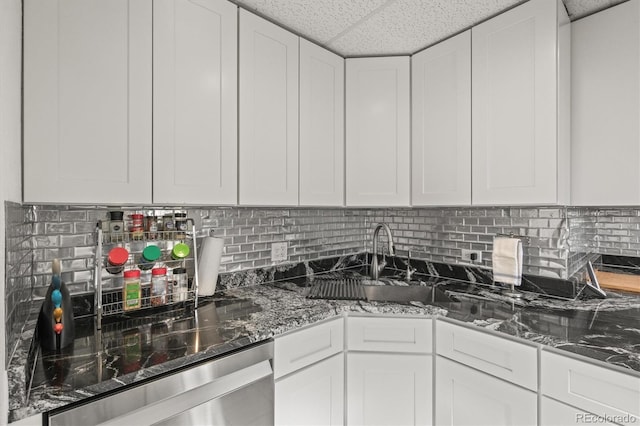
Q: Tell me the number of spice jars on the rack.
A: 11